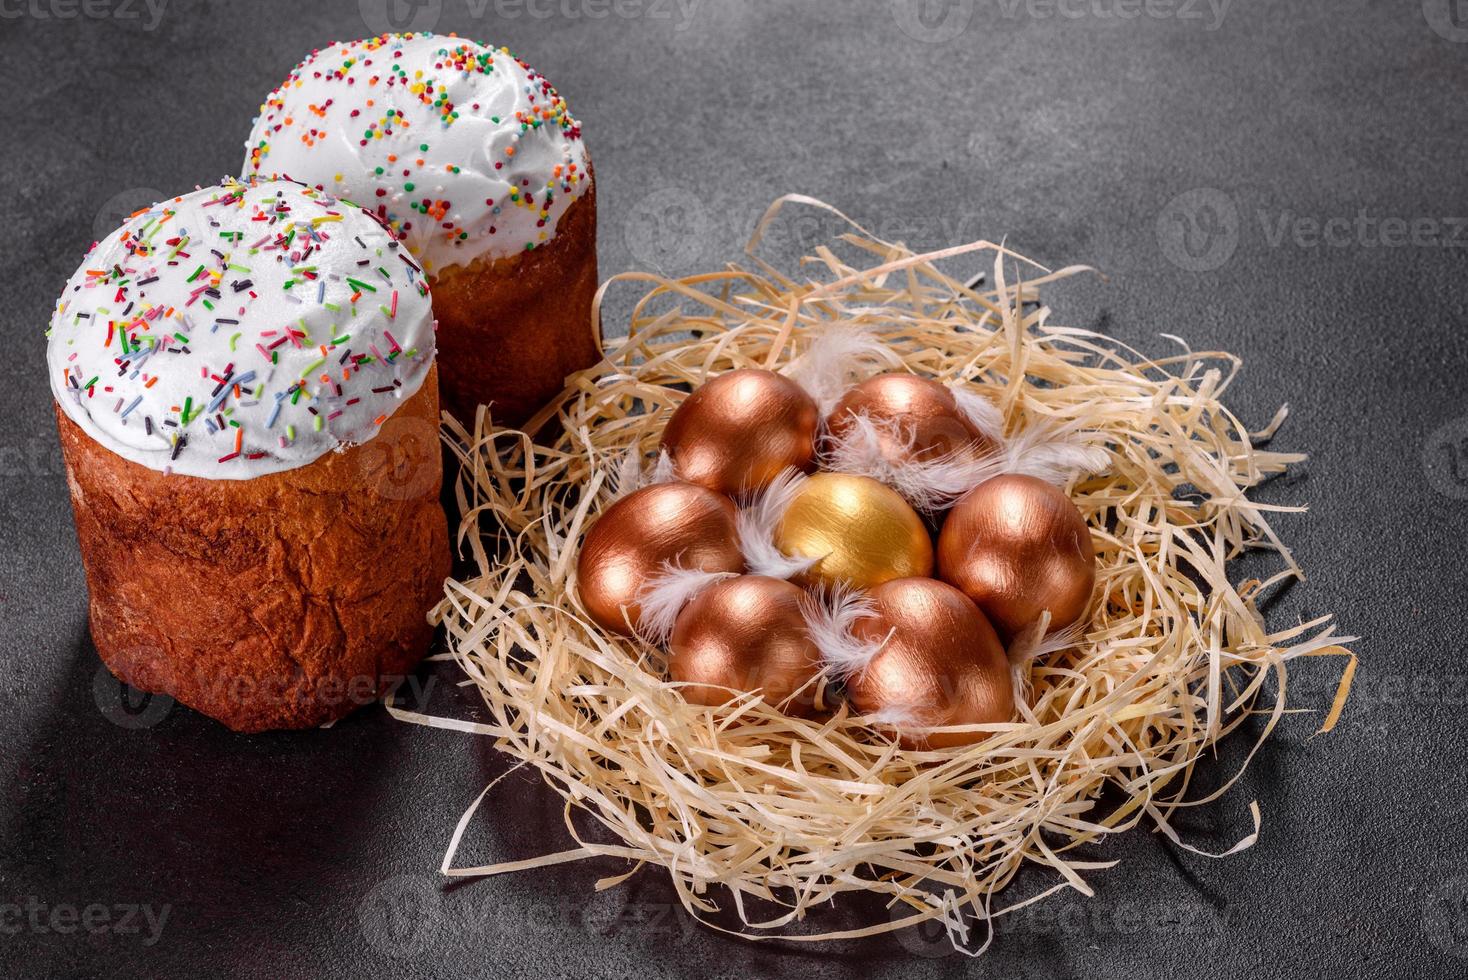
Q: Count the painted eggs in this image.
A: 7